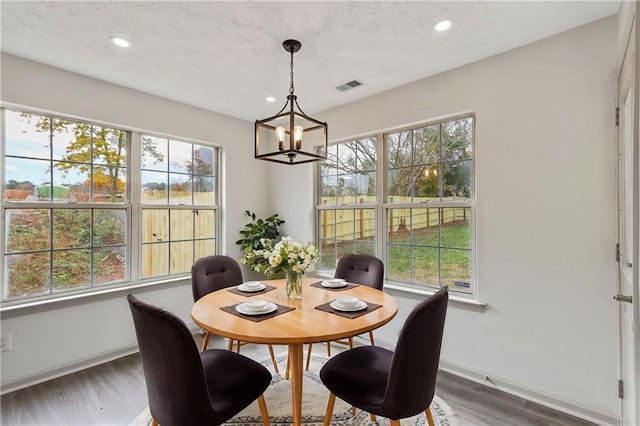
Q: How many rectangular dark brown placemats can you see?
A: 4